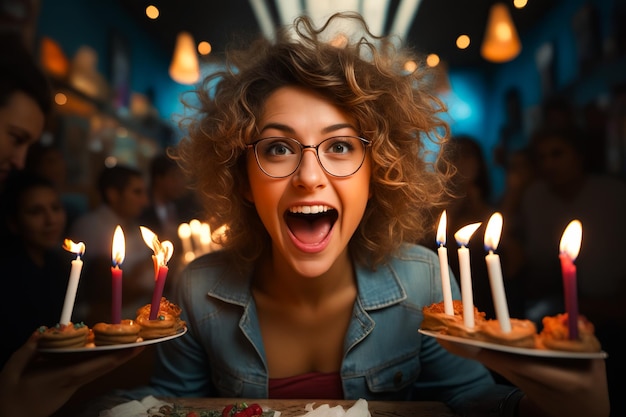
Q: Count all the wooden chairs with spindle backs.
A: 0